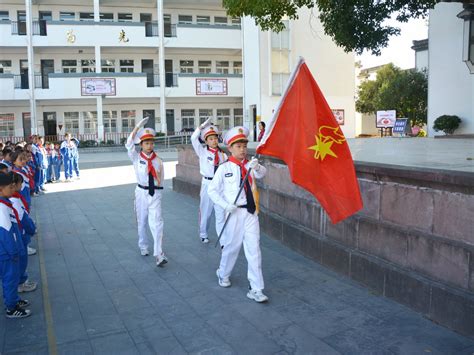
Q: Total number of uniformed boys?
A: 3